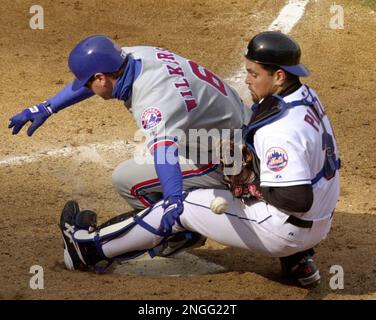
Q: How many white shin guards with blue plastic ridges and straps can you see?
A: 1